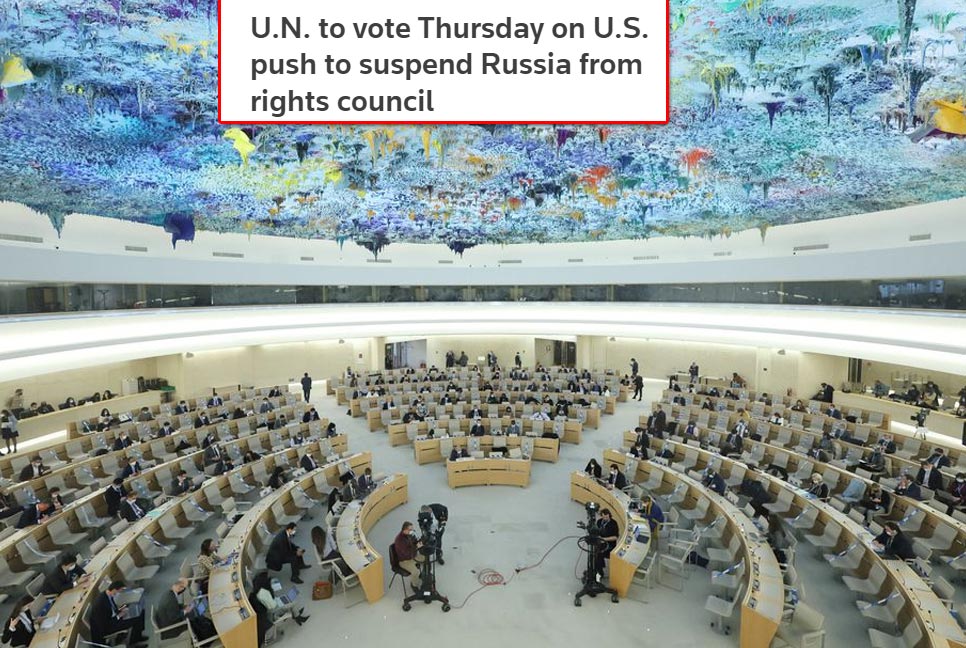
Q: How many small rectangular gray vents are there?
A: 12